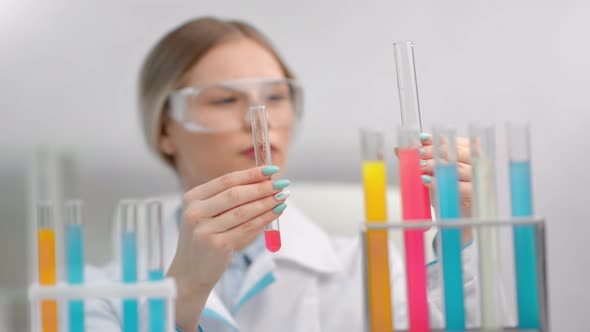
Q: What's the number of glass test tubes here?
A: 11